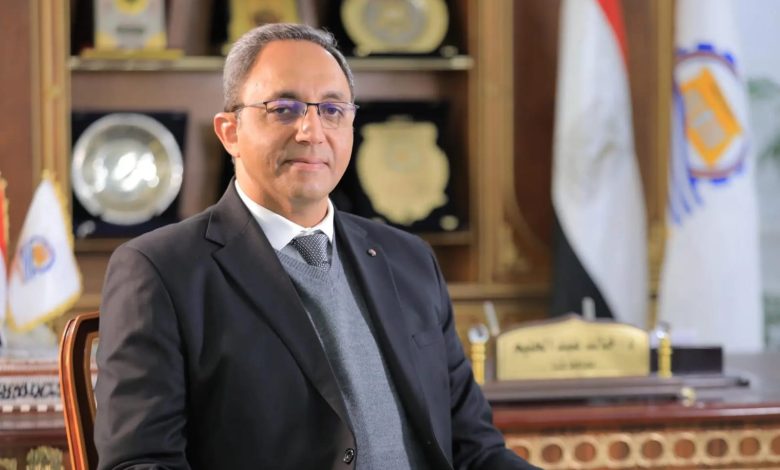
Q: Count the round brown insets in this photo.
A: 9